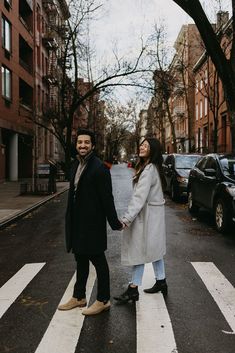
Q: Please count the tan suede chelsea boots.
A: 2